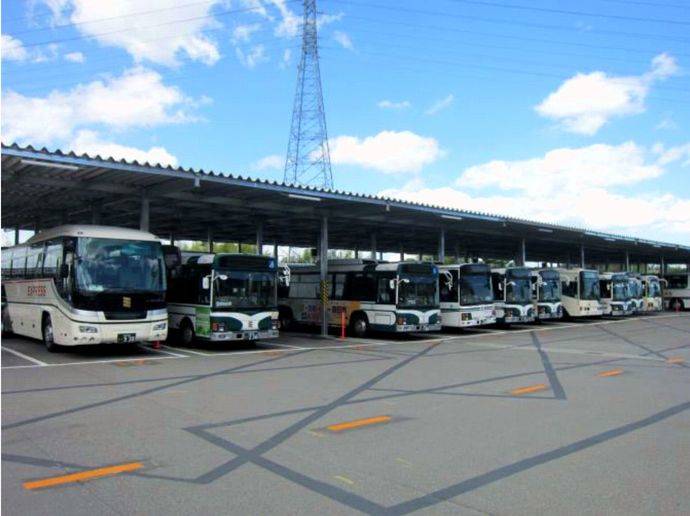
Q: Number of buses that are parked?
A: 11